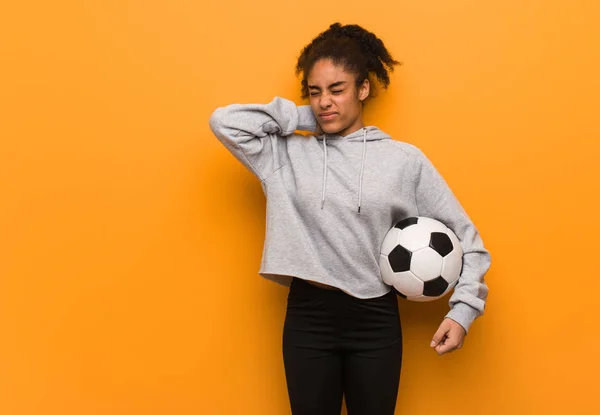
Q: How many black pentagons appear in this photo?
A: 5